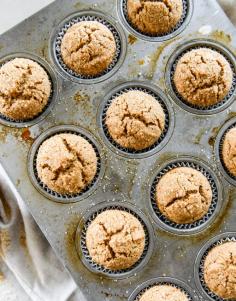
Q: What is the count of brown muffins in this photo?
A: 11